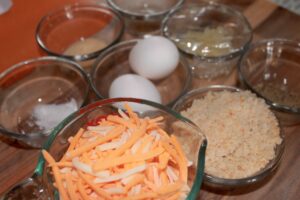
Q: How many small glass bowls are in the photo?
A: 7